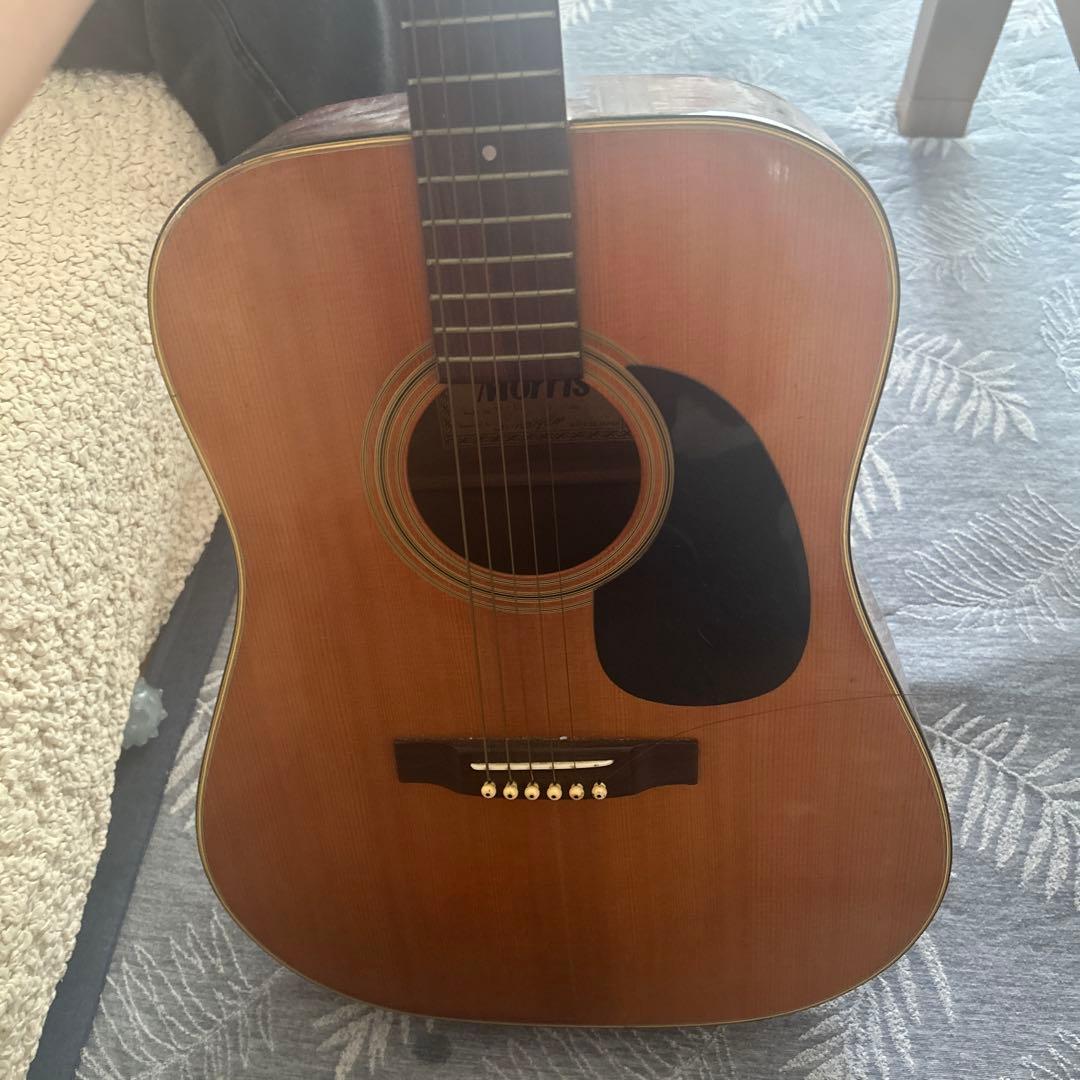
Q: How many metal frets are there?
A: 9